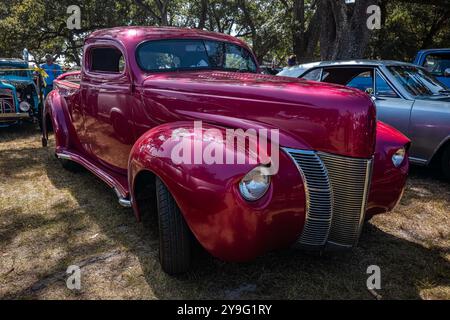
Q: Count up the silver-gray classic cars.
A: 1